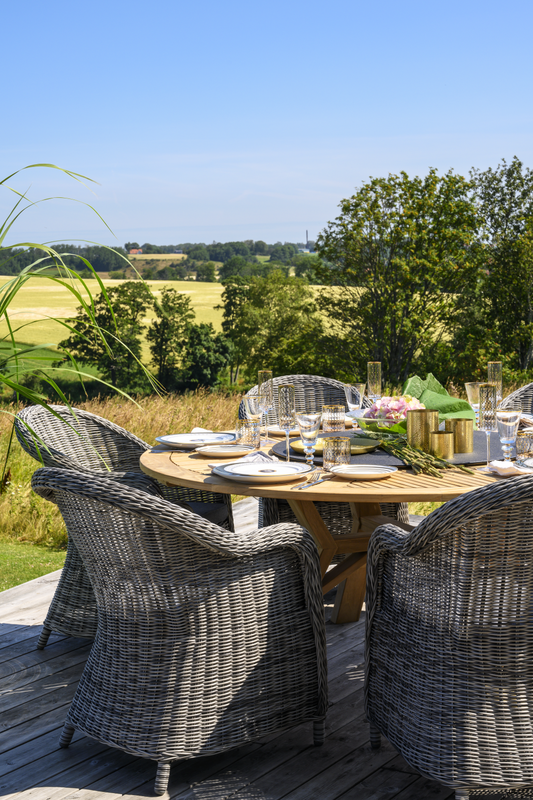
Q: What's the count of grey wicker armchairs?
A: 5